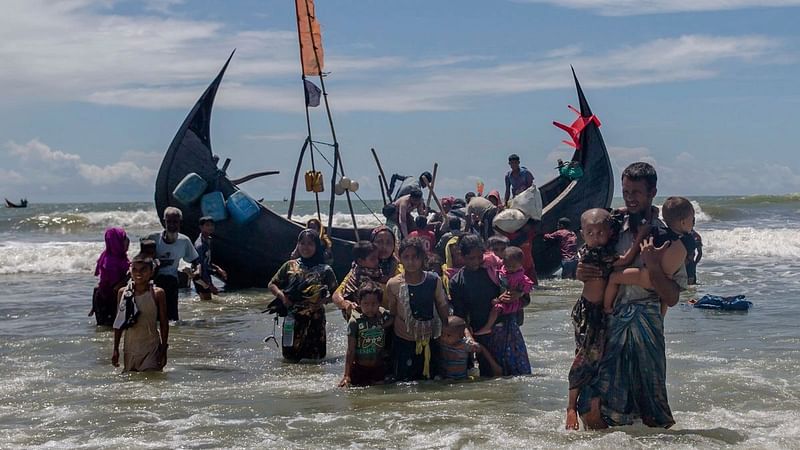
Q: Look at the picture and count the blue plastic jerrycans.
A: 3